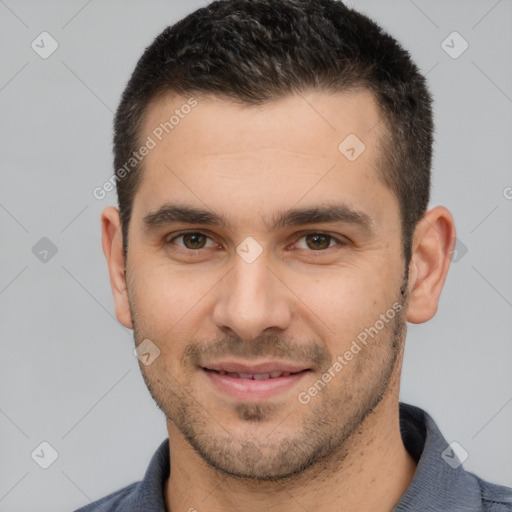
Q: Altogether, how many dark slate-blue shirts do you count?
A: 1